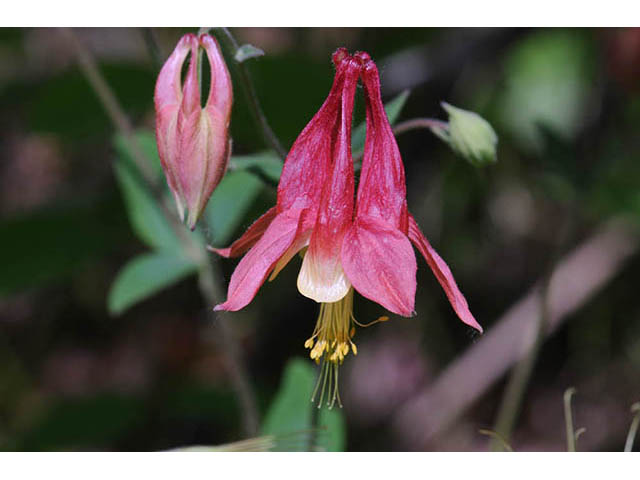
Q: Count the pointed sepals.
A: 4